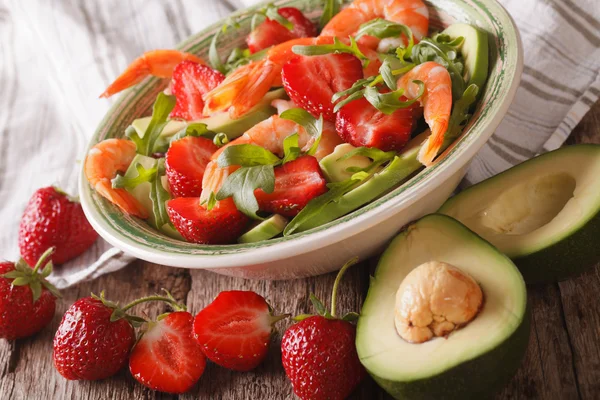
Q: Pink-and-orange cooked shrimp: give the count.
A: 6